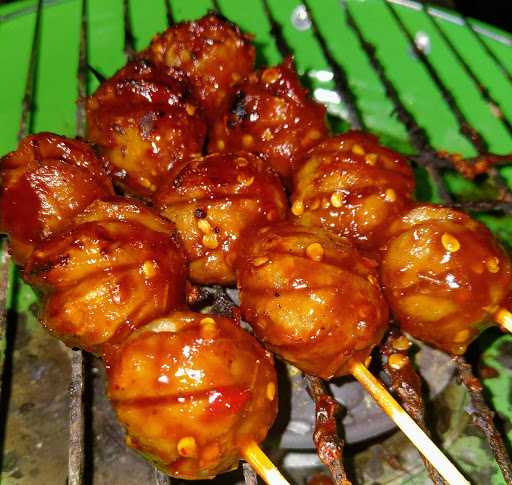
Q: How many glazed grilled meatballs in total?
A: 10